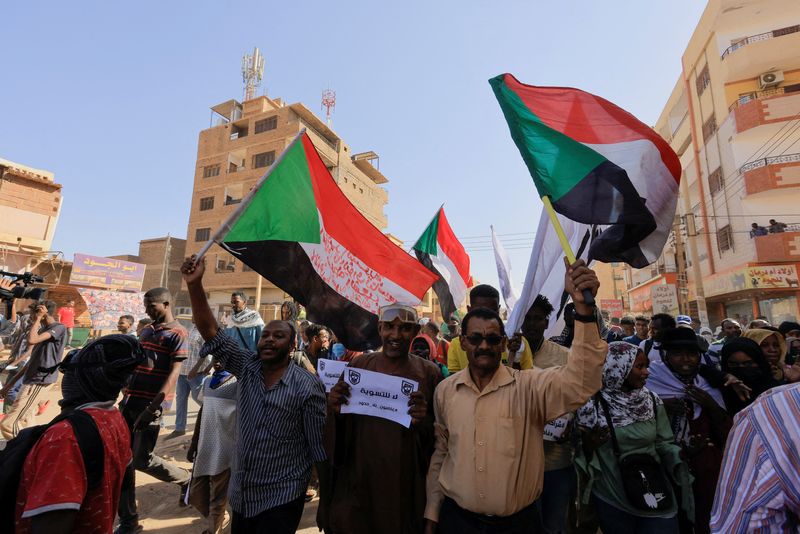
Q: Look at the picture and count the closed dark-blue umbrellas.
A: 0